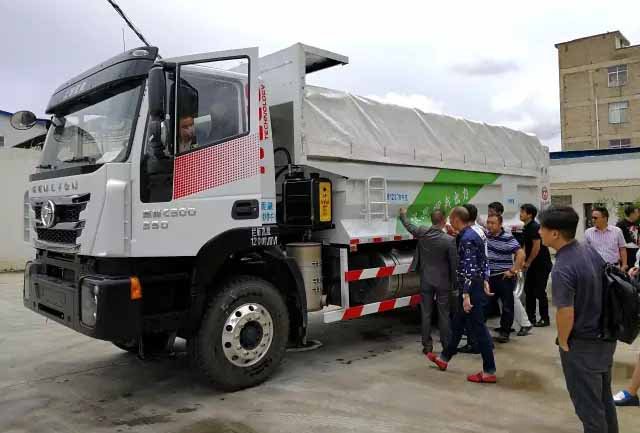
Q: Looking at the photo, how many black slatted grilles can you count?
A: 1